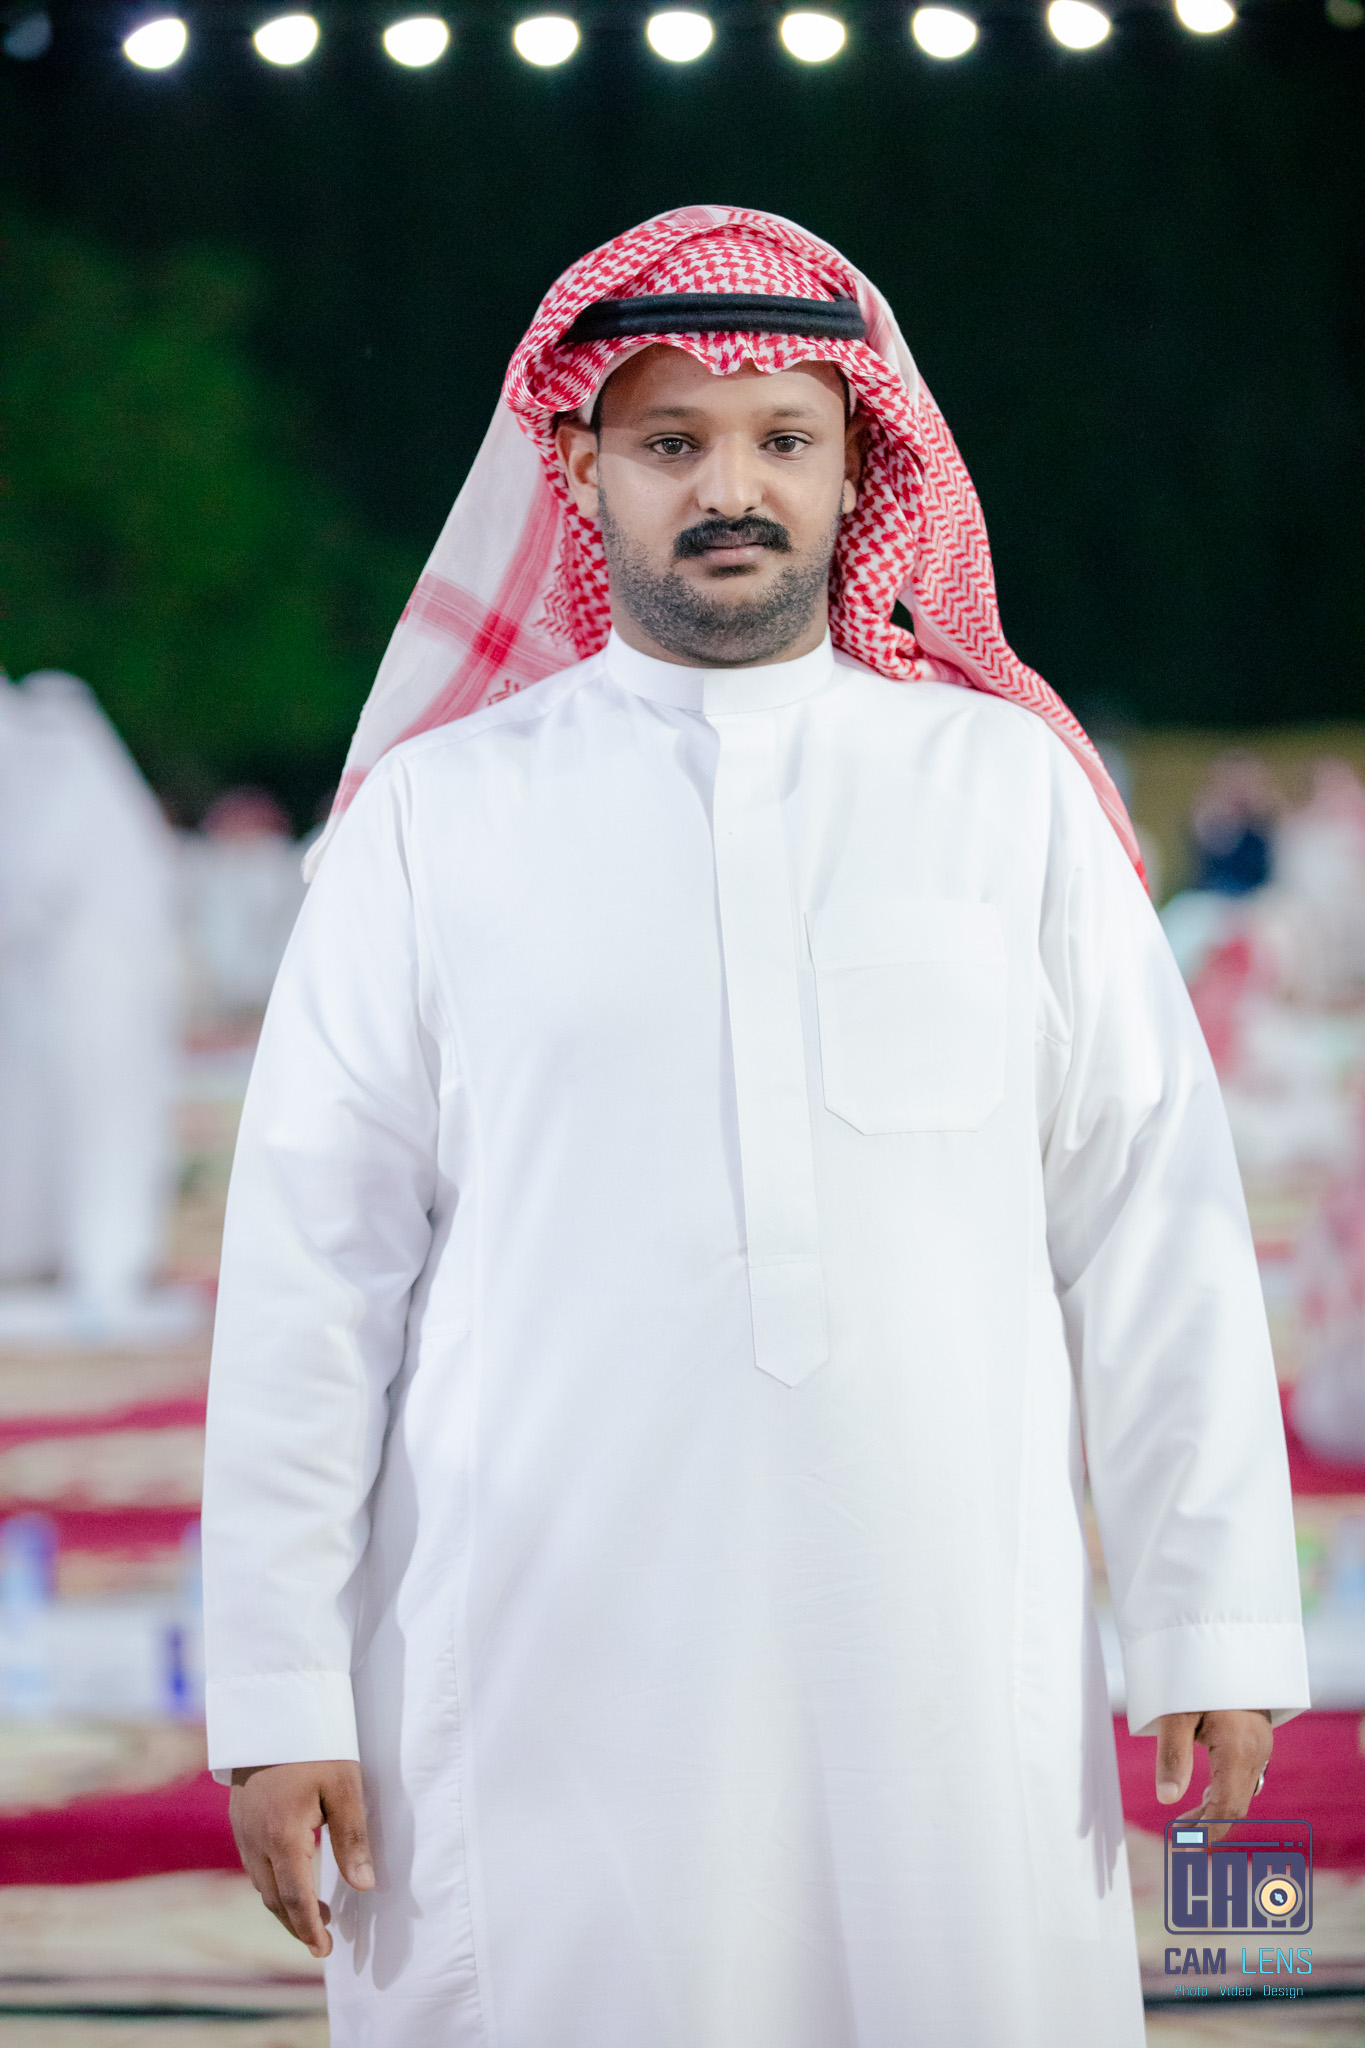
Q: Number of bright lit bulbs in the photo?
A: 9